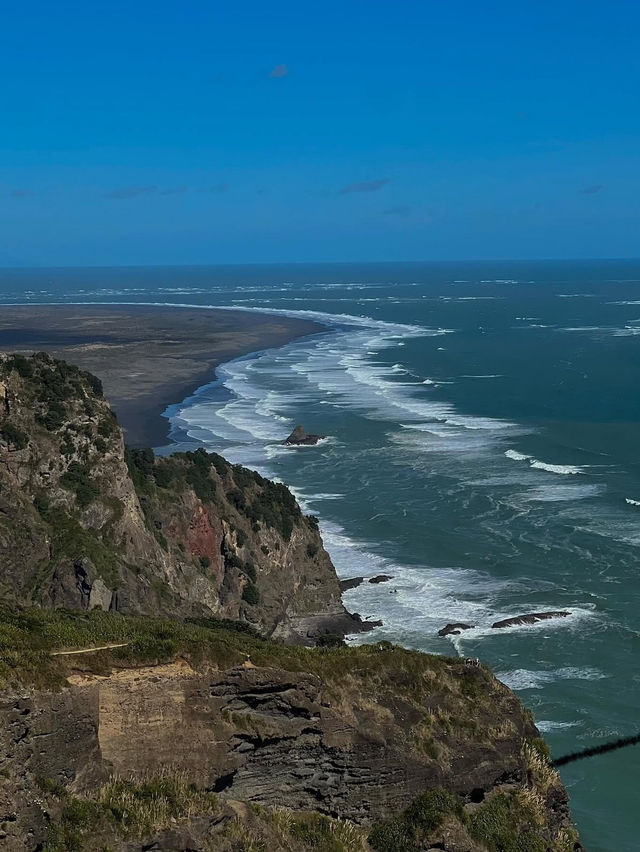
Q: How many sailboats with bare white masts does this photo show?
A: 0